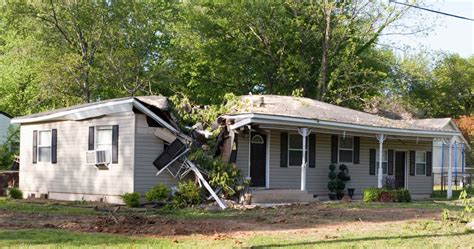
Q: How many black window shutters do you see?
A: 12